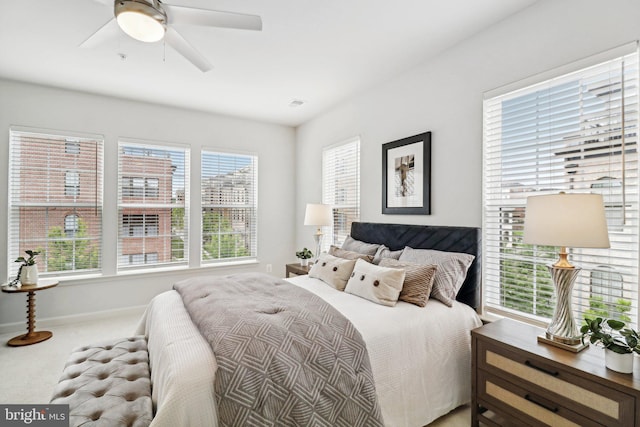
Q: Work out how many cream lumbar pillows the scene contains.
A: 2